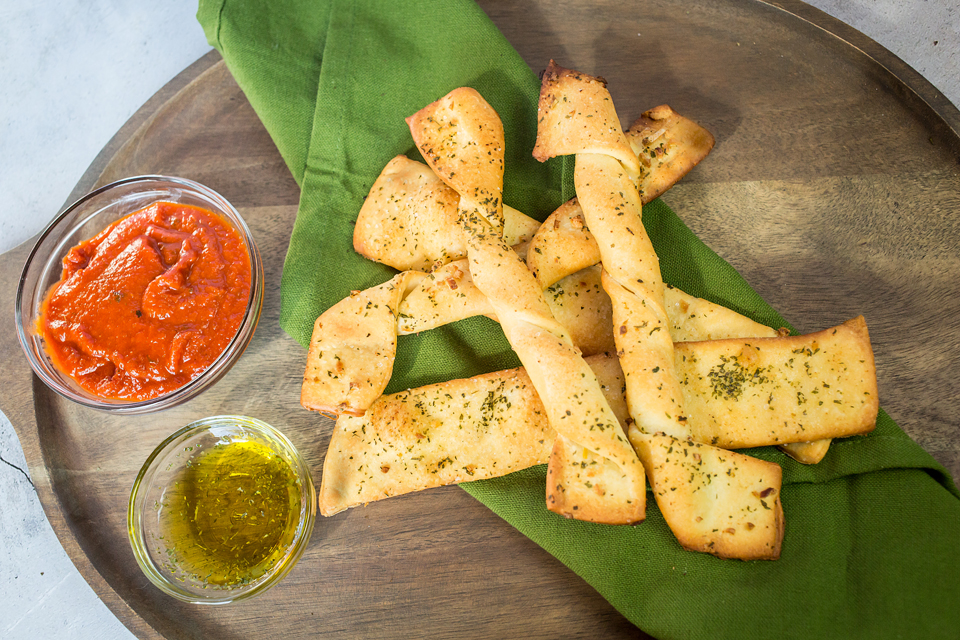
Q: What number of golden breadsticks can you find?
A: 5